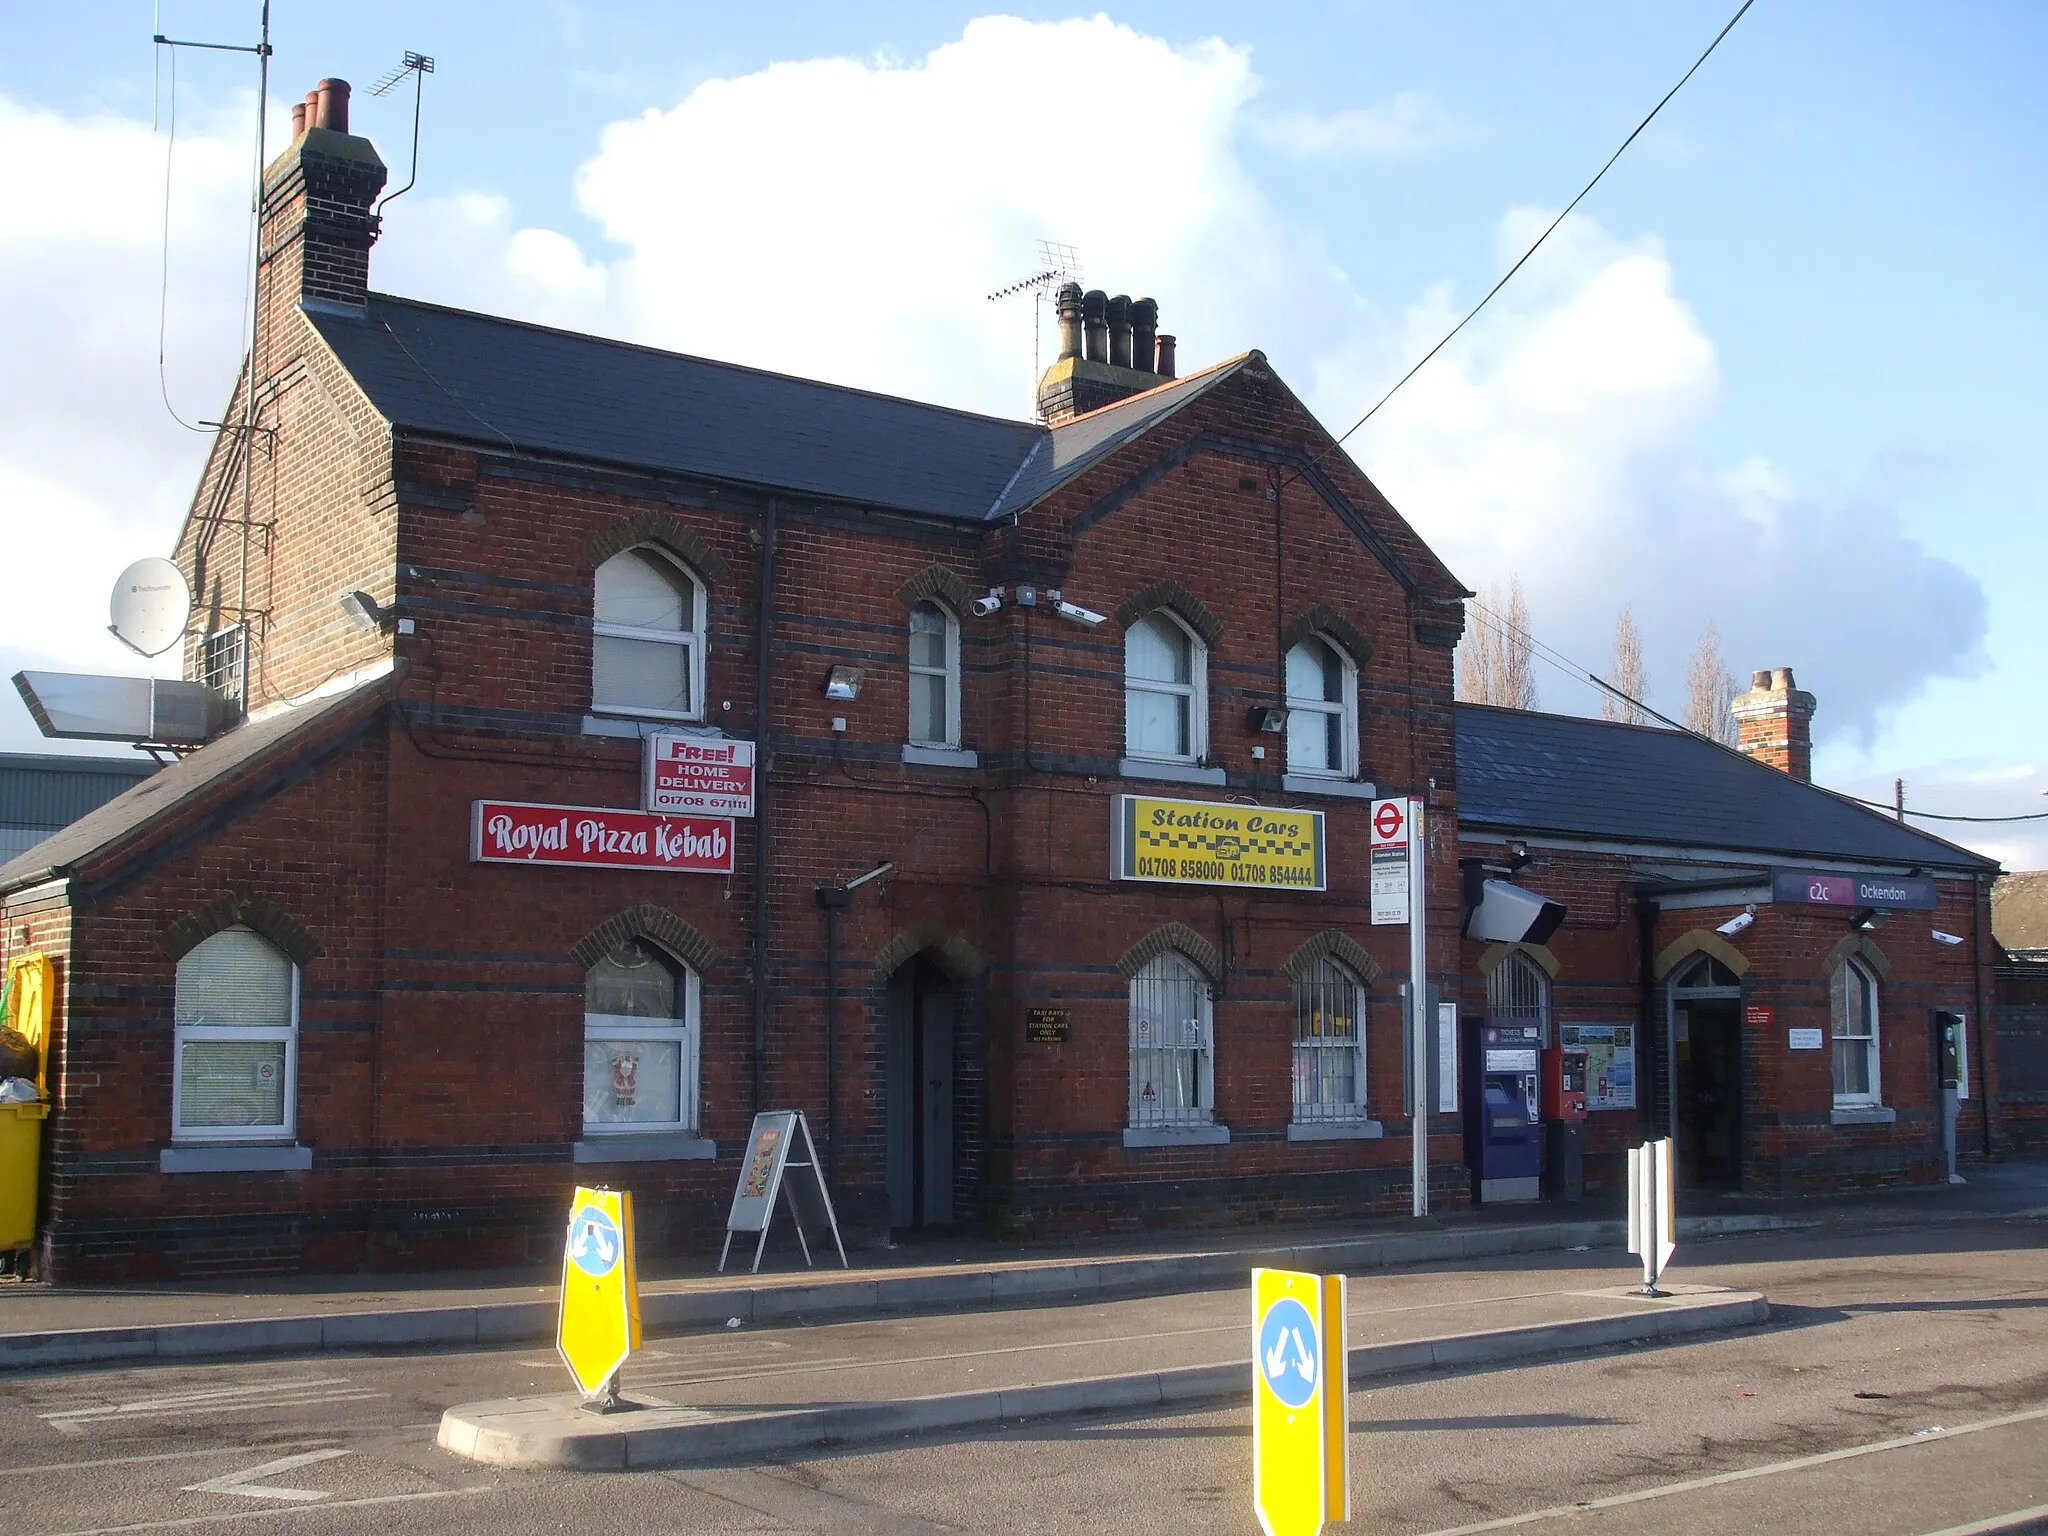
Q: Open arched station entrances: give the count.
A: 1